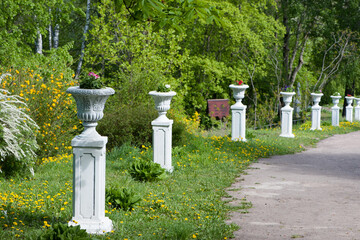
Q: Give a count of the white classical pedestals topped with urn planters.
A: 8